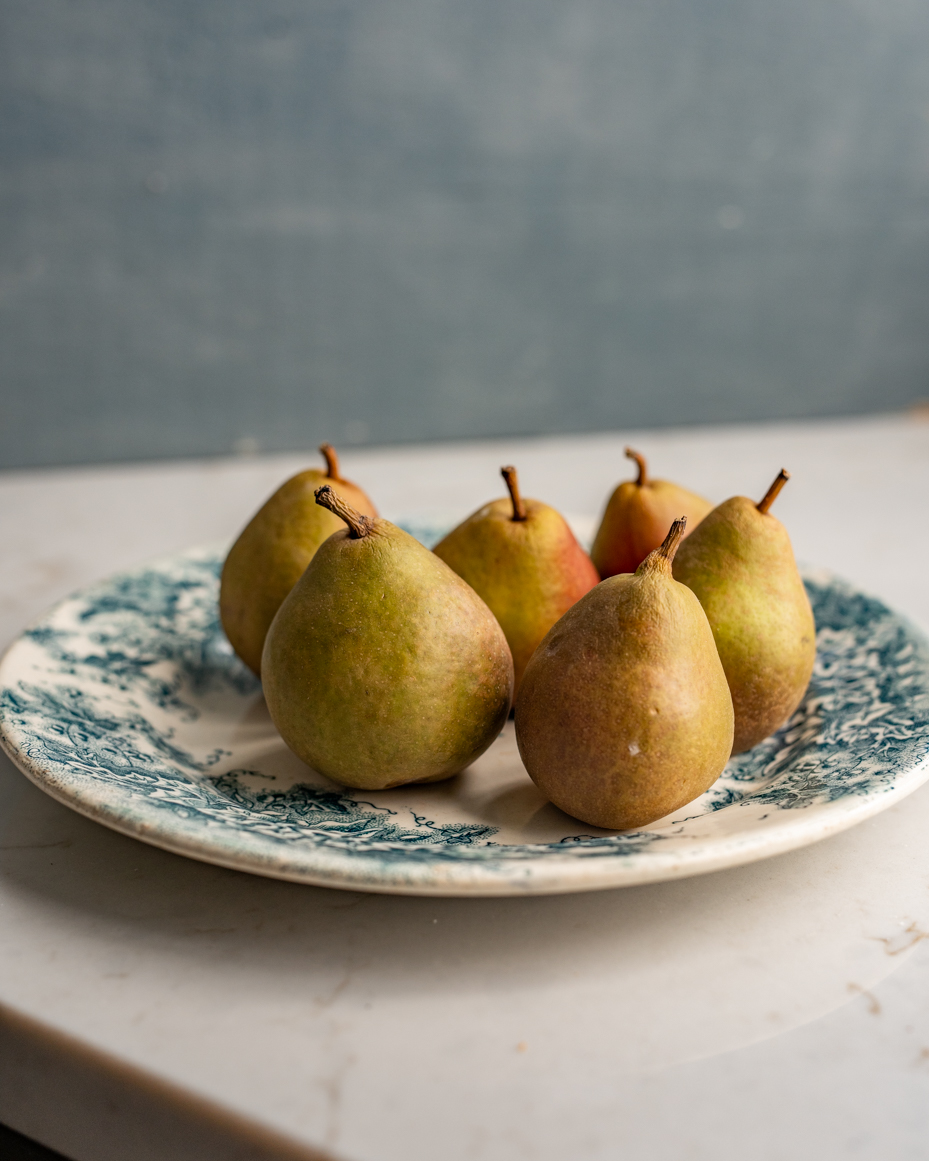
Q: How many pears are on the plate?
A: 6